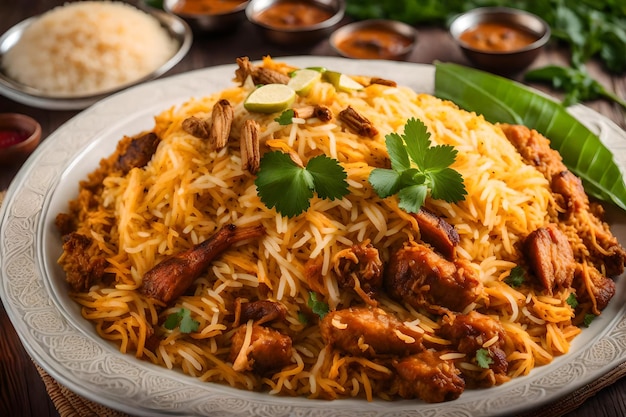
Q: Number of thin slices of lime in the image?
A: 3